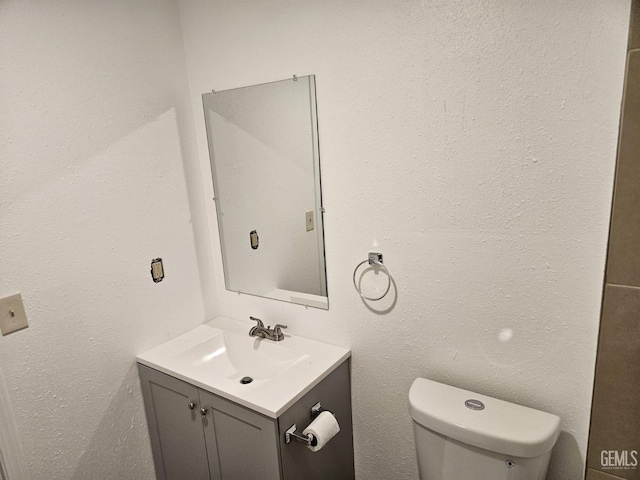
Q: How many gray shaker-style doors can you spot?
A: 2